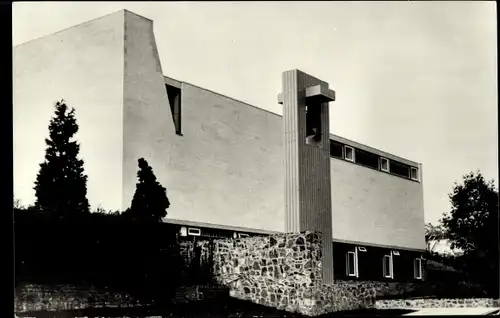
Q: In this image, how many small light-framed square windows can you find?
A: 3